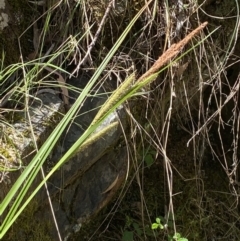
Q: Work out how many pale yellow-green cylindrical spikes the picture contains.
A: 3